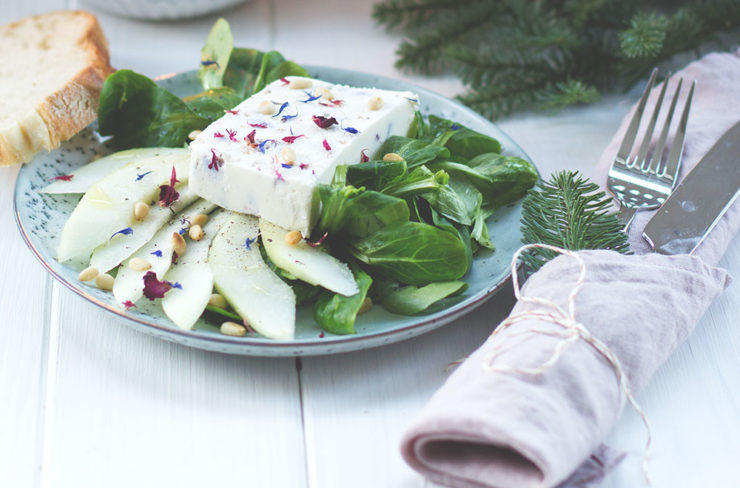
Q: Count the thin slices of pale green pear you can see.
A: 7